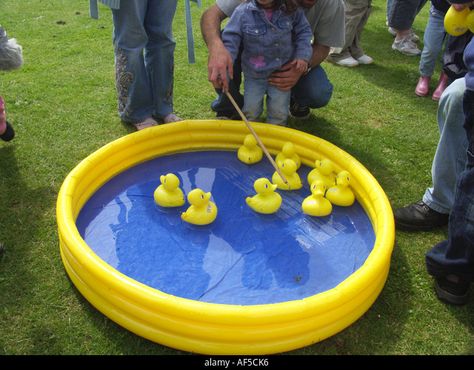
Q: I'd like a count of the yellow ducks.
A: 9